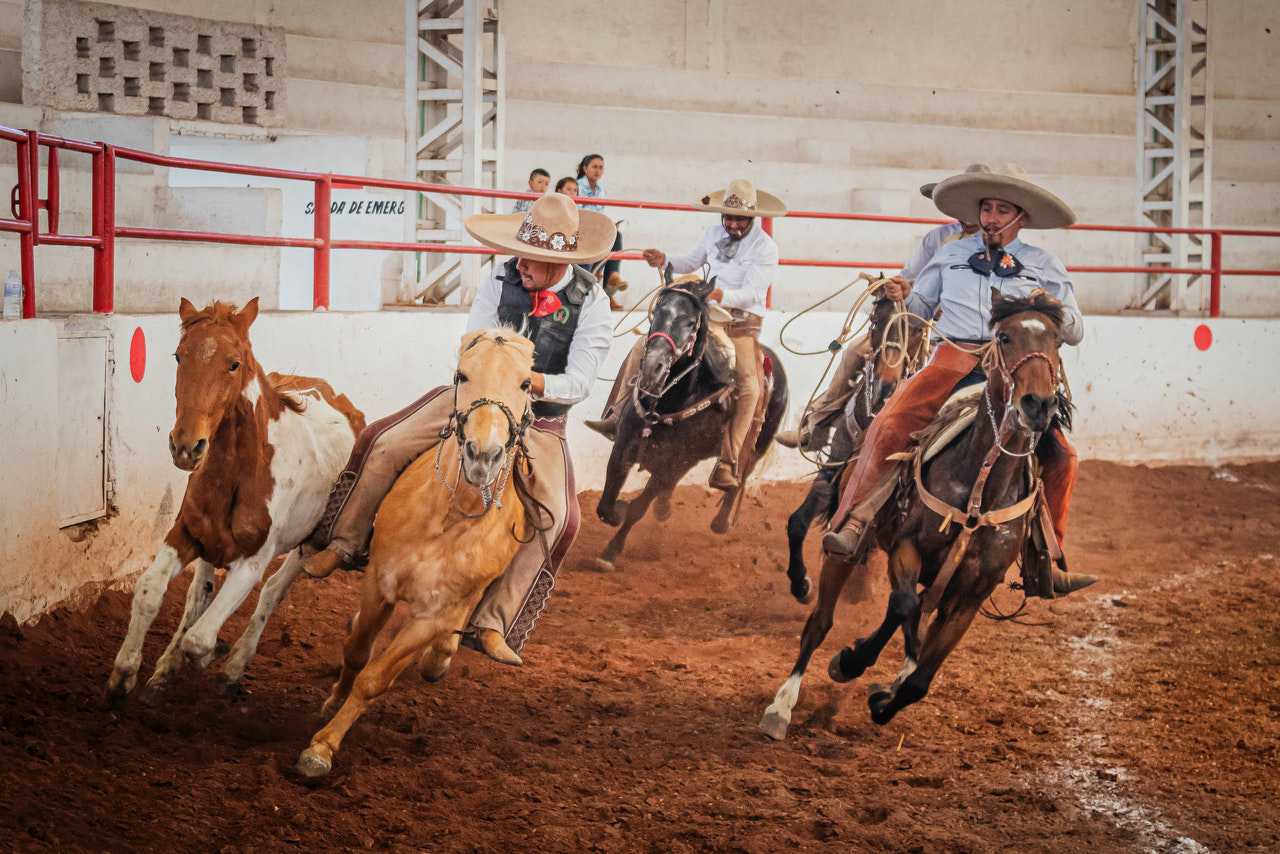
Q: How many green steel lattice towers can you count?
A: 0